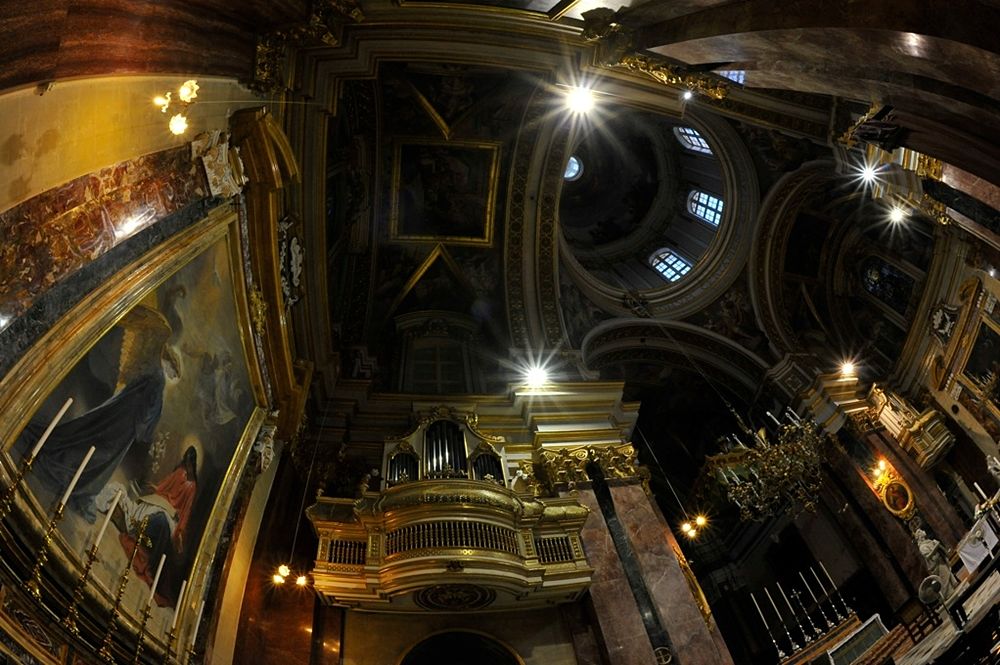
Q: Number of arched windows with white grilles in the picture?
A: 3